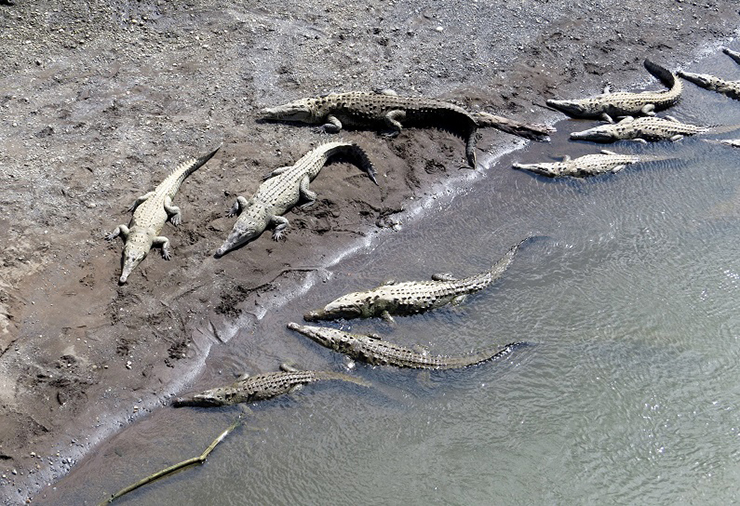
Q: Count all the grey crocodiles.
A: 12